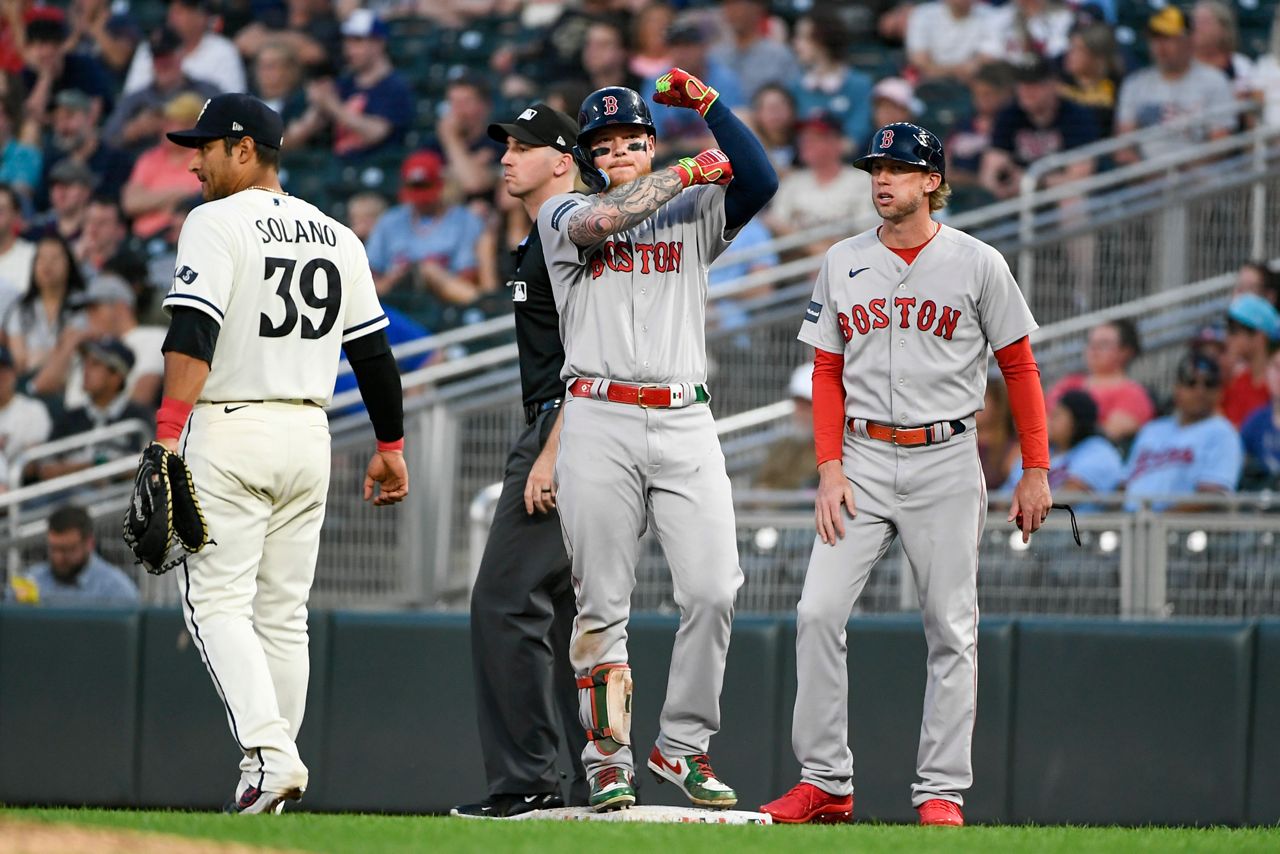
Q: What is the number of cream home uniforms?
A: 1